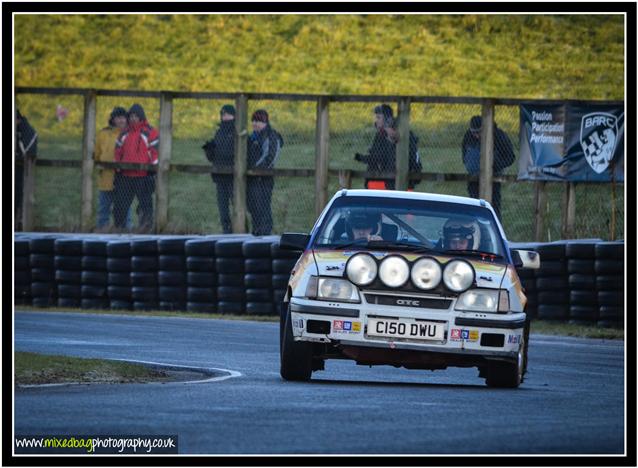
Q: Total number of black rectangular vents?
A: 2